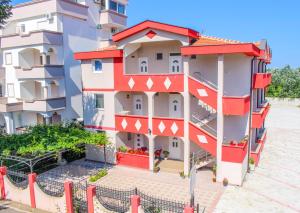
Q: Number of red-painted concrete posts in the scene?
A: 6